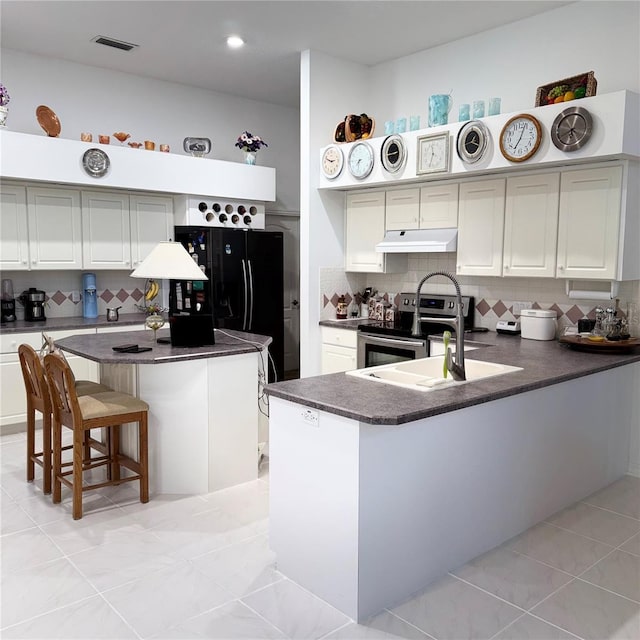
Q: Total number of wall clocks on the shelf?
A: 7